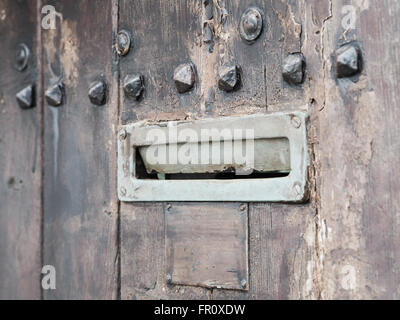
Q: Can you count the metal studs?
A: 11